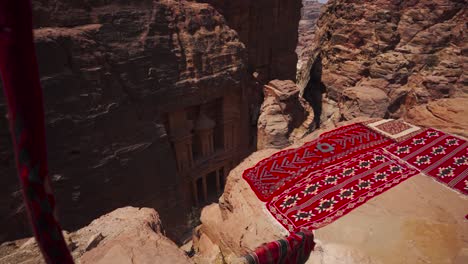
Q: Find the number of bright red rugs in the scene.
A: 3